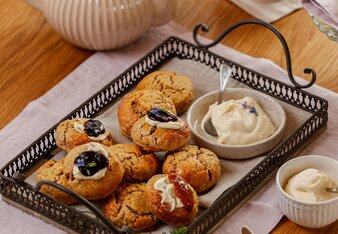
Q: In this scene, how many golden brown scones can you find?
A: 10